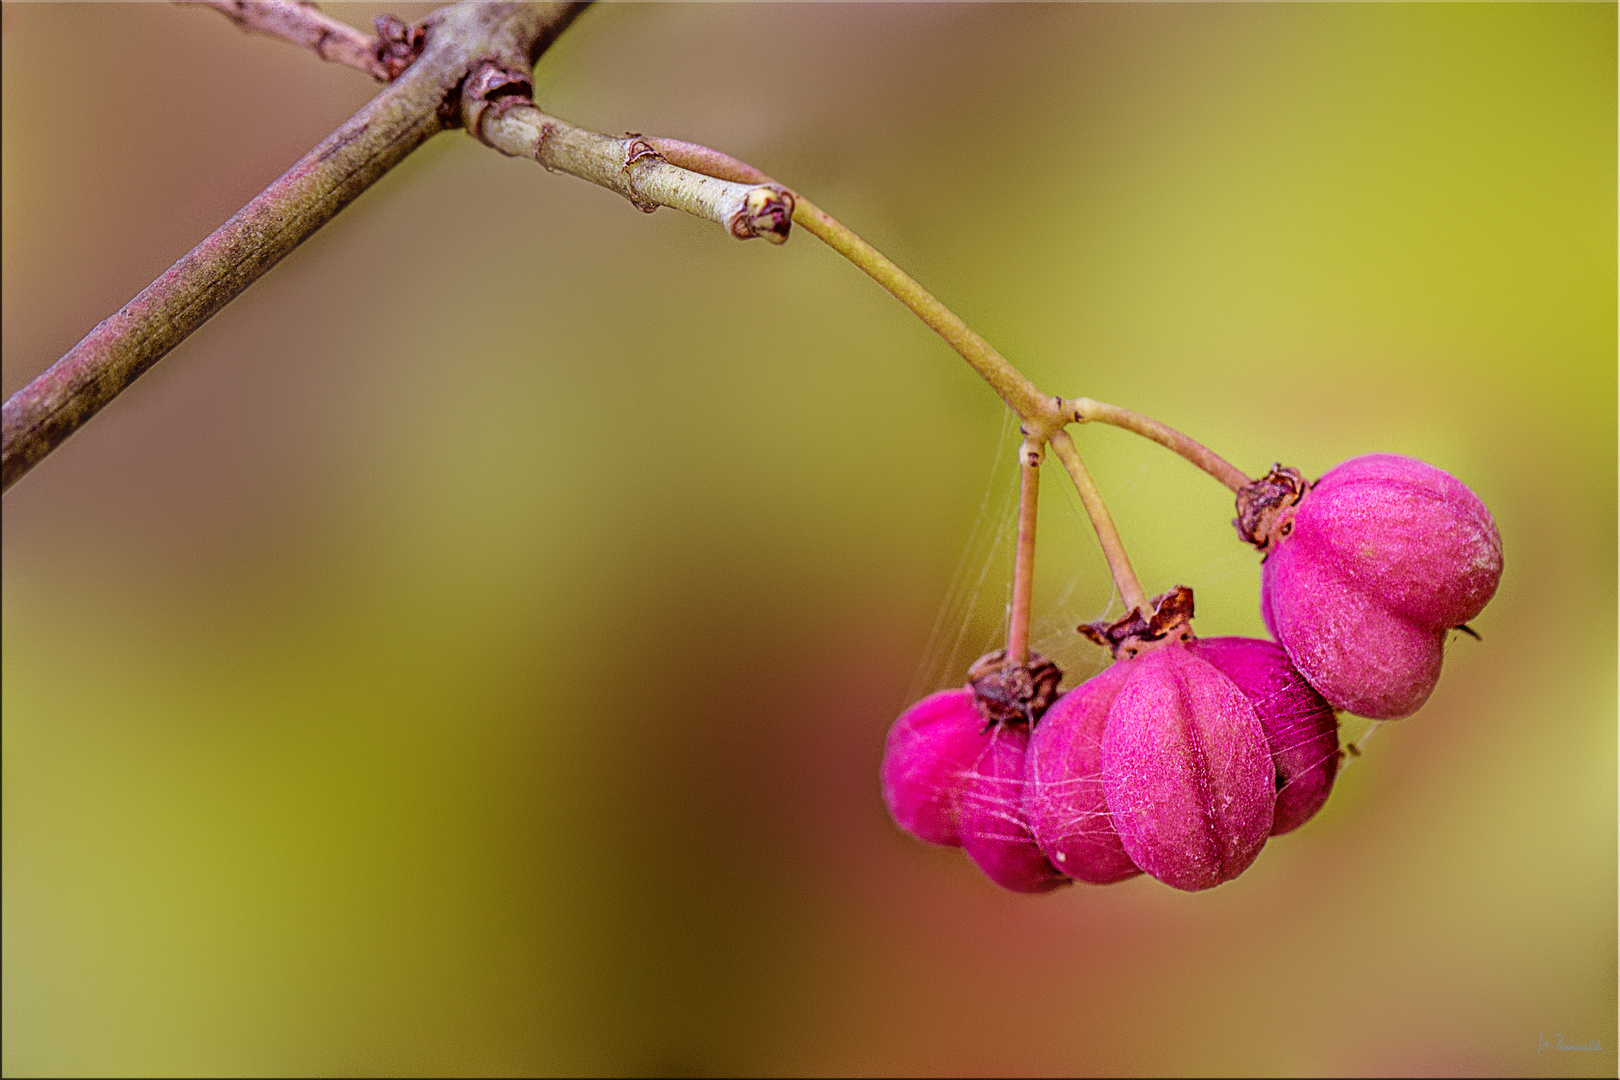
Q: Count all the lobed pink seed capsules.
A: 3